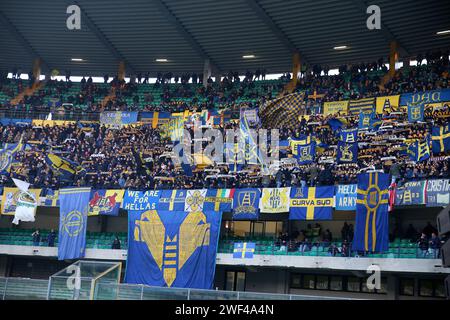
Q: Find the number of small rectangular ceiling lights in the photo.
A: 5